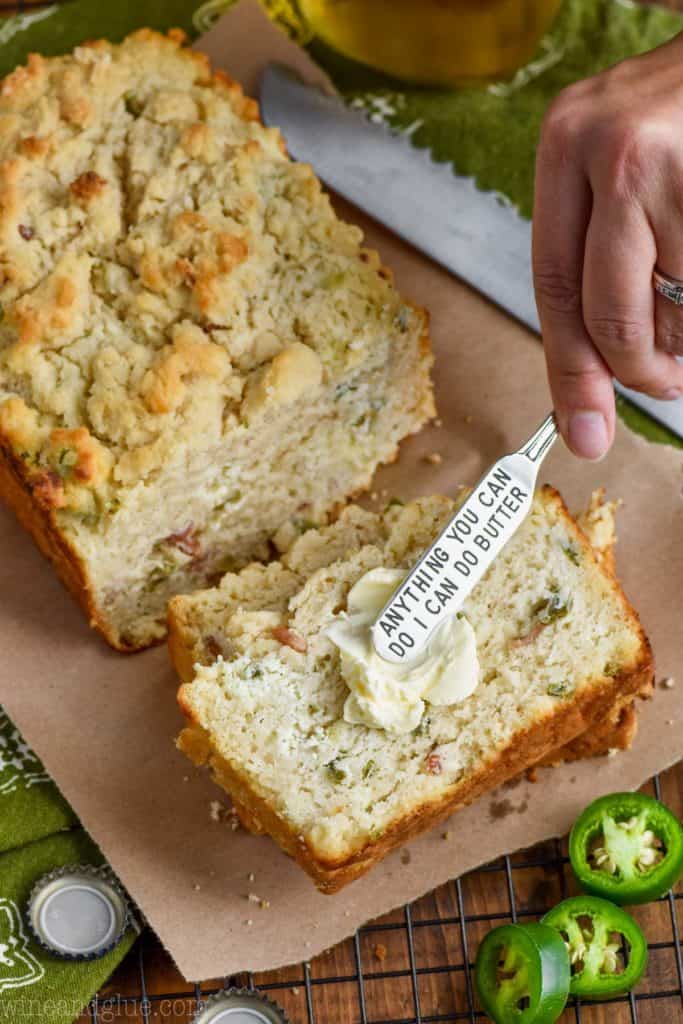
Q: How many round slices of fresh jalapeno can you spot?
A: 3